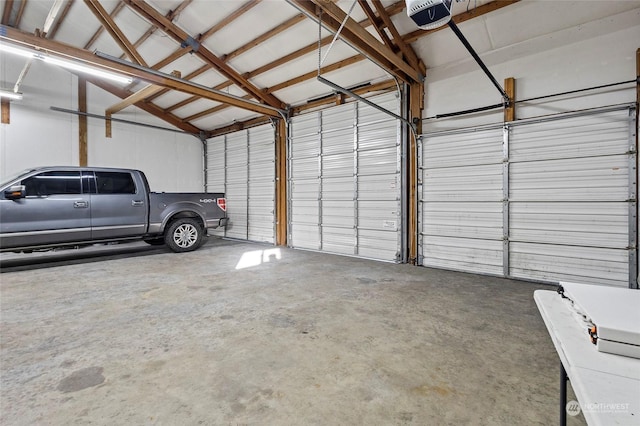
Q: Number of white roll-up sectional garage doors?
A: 3